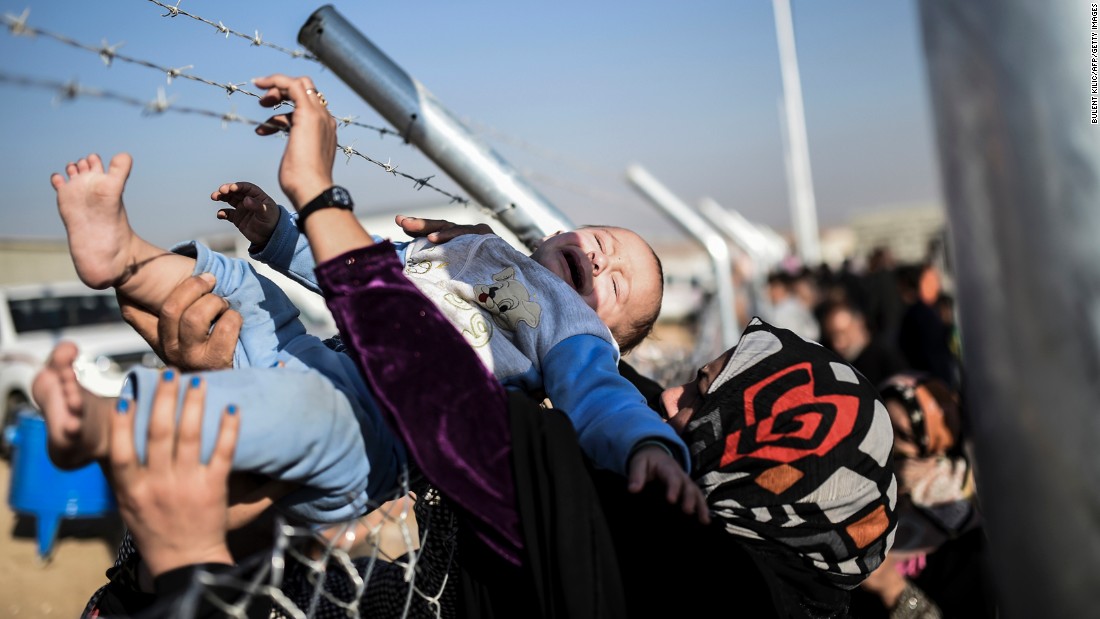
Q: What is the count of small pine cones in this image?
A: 0